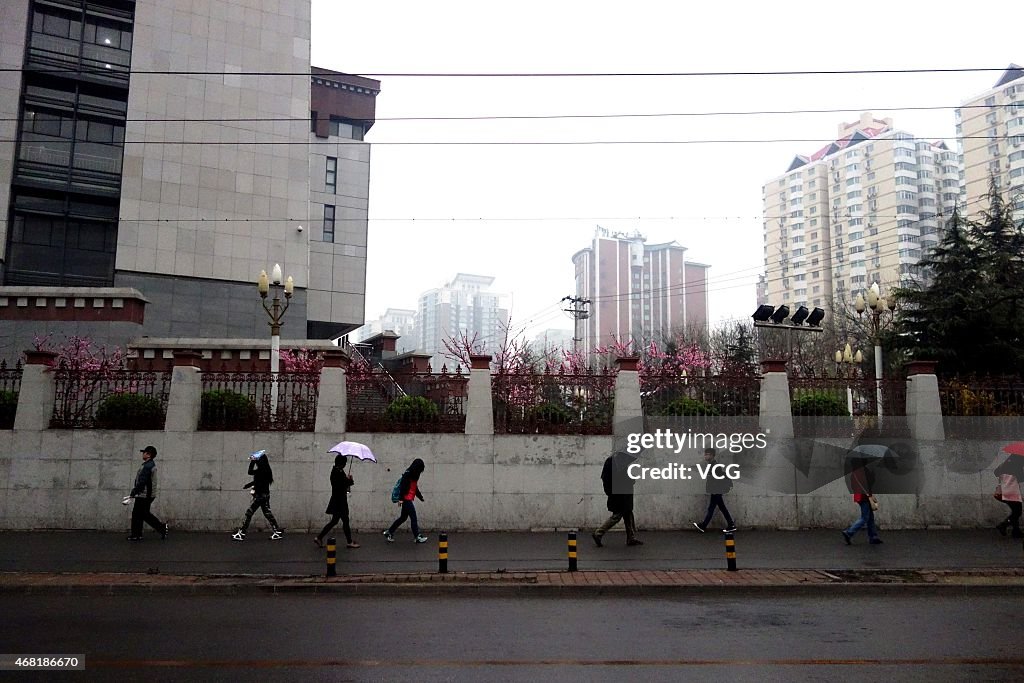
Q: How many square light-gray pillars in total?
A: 7